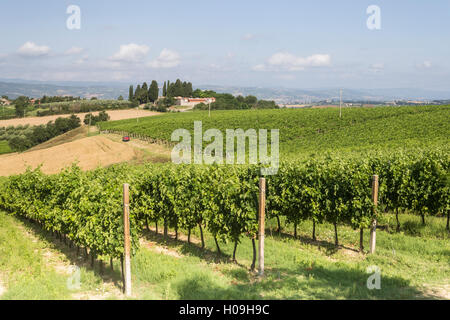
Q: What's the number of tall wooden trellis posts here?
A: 3